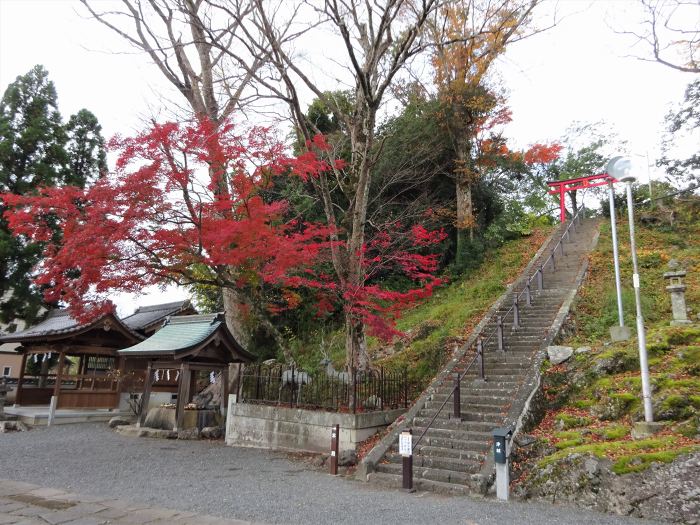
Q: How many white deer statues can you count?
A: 2